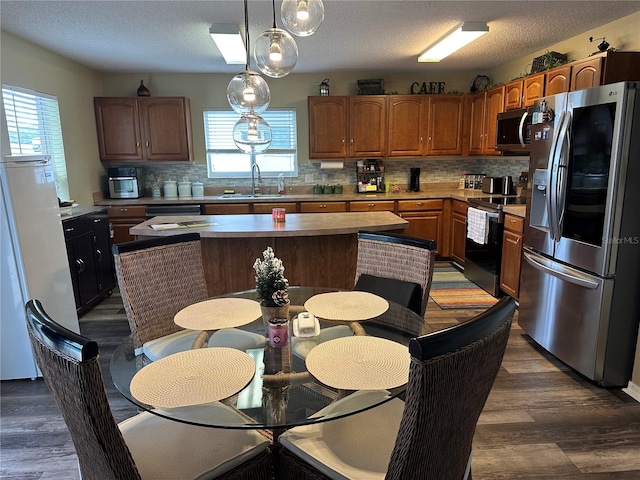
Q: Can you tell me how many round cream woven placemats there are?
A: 4